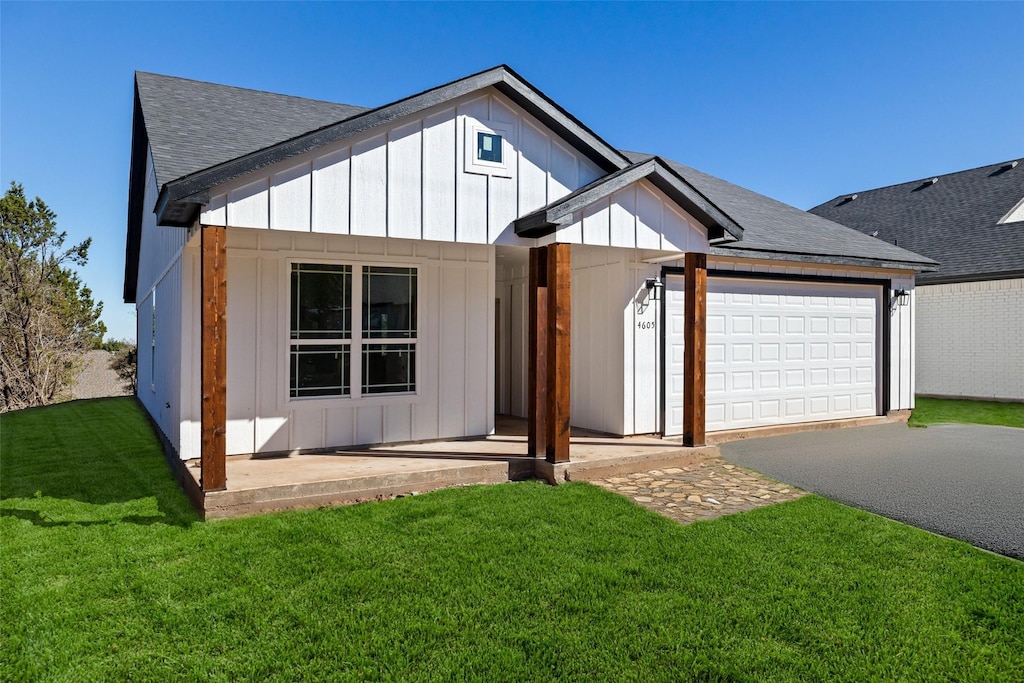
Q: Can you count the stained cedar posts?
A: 4